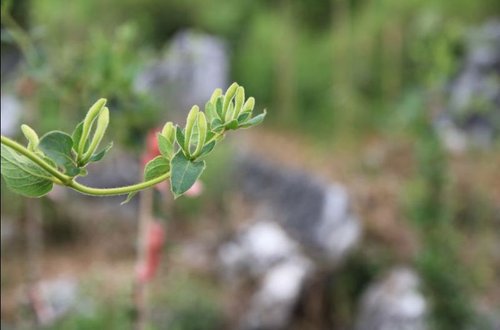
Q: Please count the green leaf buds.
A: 10